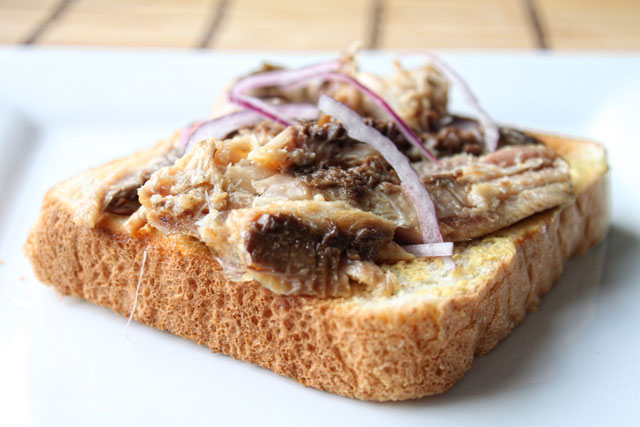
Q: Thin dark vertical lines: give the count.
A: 4